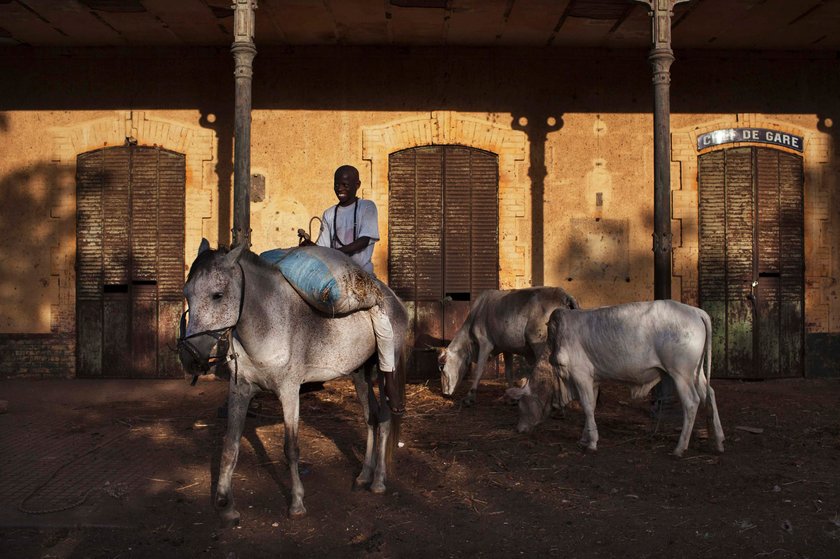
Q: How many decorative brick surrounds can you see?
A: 3